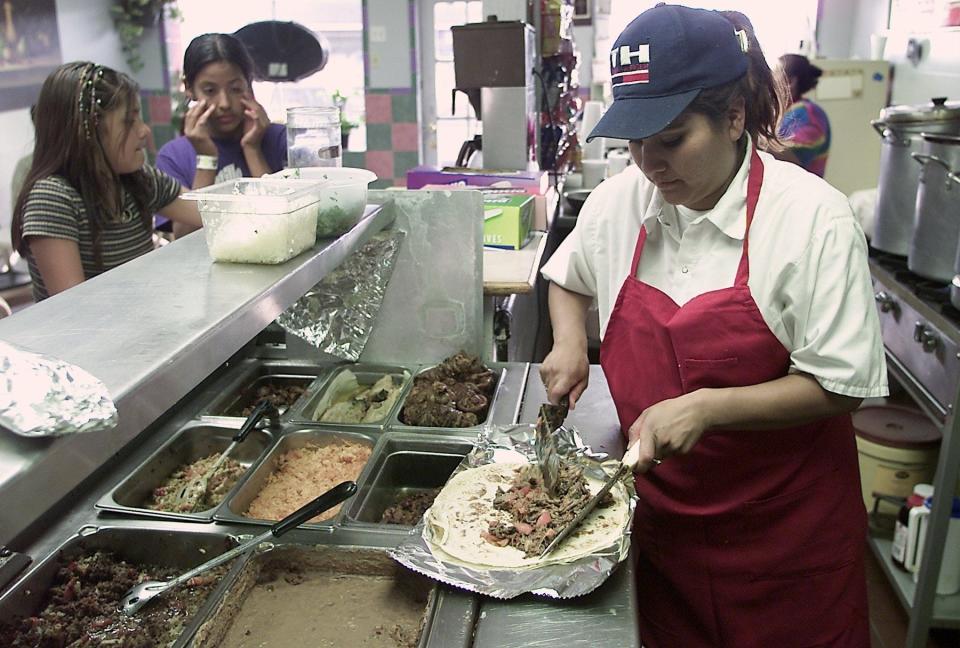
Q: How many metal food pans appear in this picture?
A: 8